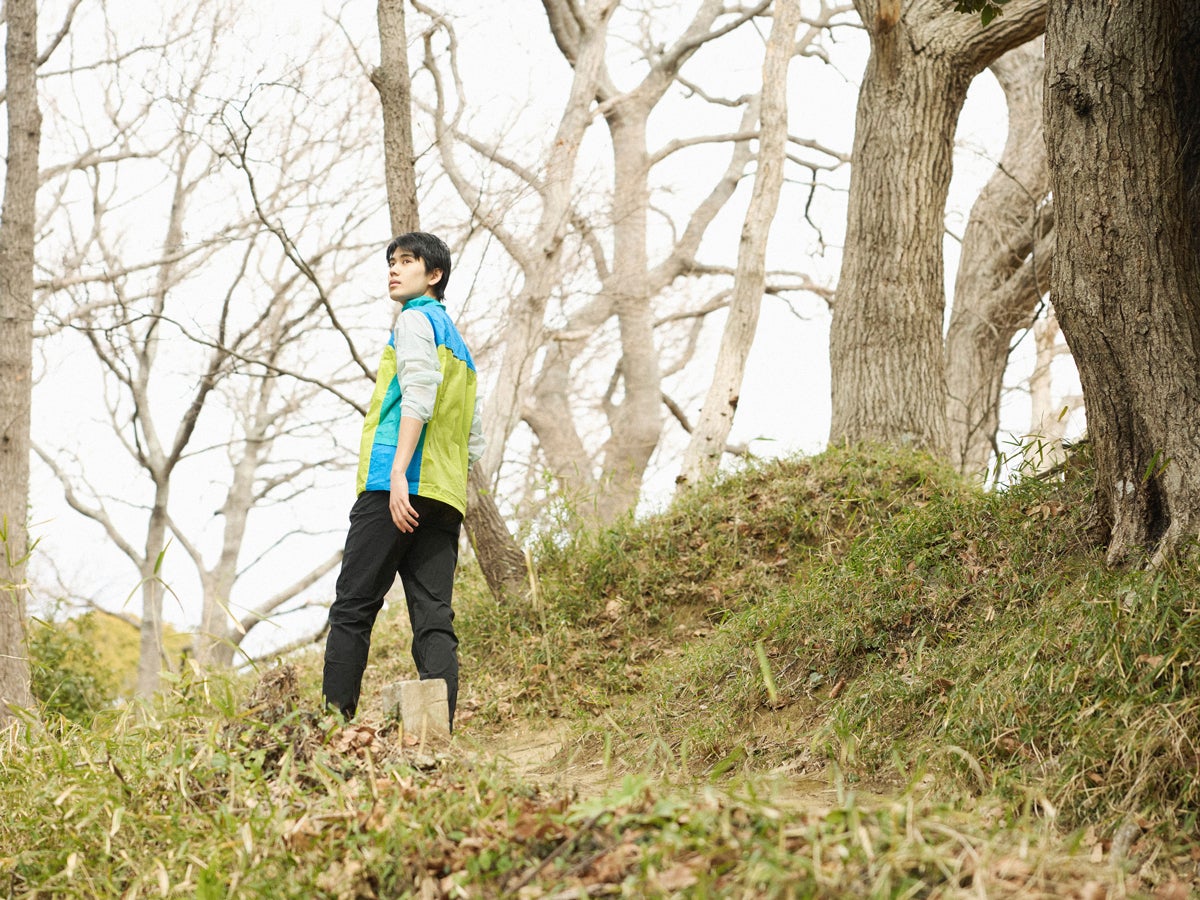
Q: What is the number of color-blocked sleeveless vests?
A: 1